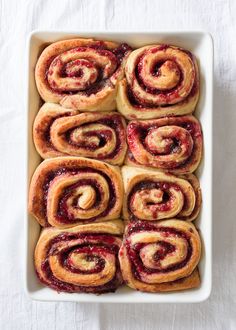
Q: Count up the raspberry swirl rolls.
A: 8